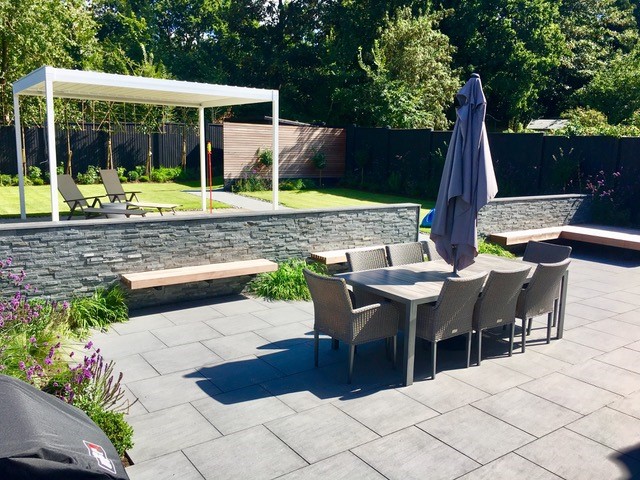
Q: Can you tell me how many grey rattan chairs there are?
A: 8